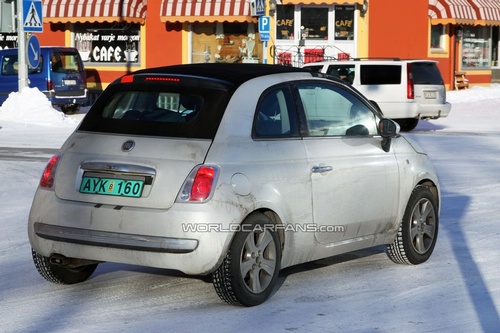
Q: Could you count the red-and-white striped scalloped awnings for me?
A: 3